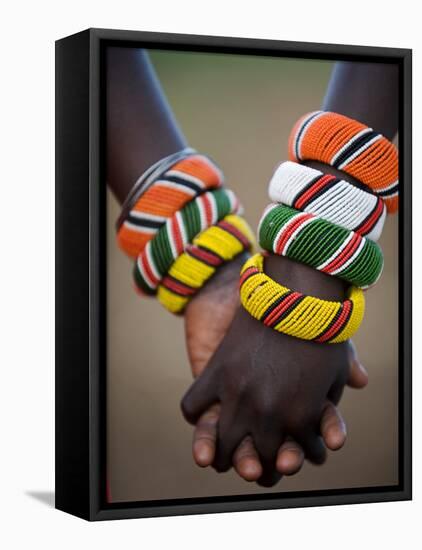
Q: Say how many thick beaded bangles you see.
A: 7